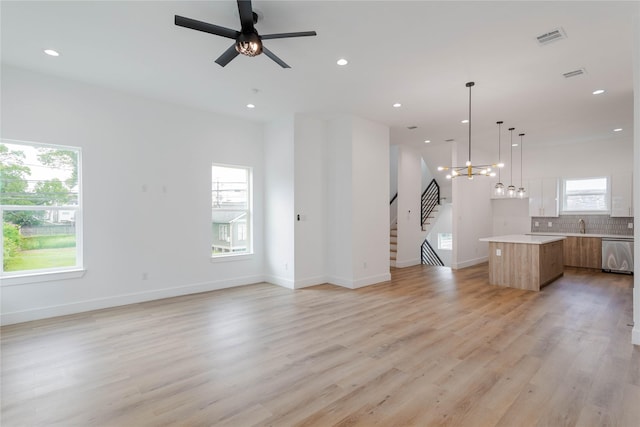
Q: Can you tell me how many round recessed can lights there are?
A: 9